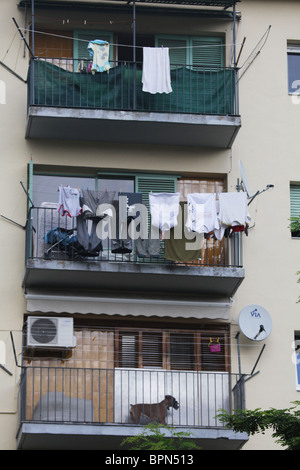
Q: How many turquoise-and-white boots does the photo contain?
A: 0